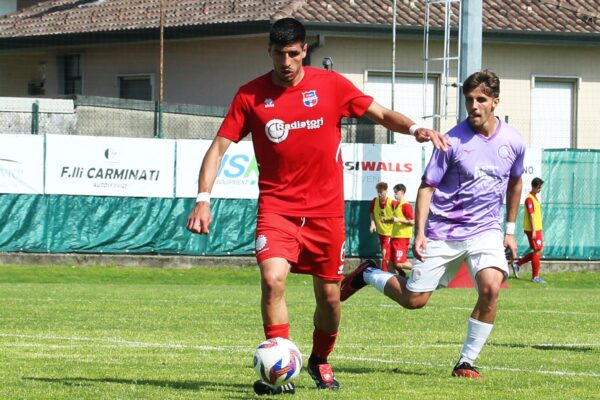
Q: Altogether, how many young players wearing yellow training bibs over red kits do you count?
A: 3